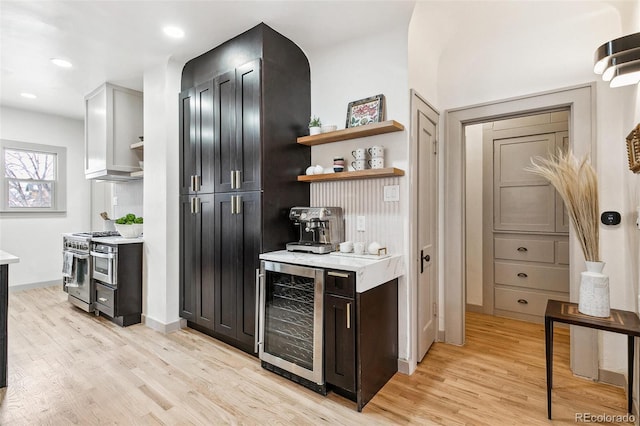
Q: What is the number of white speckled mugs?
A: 4